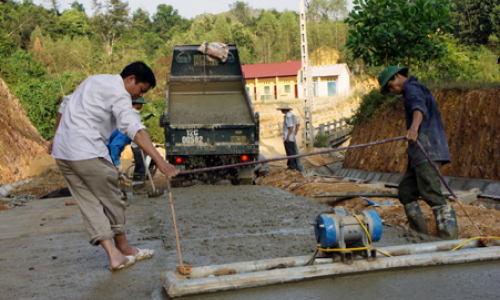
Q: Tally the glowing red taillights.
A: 2